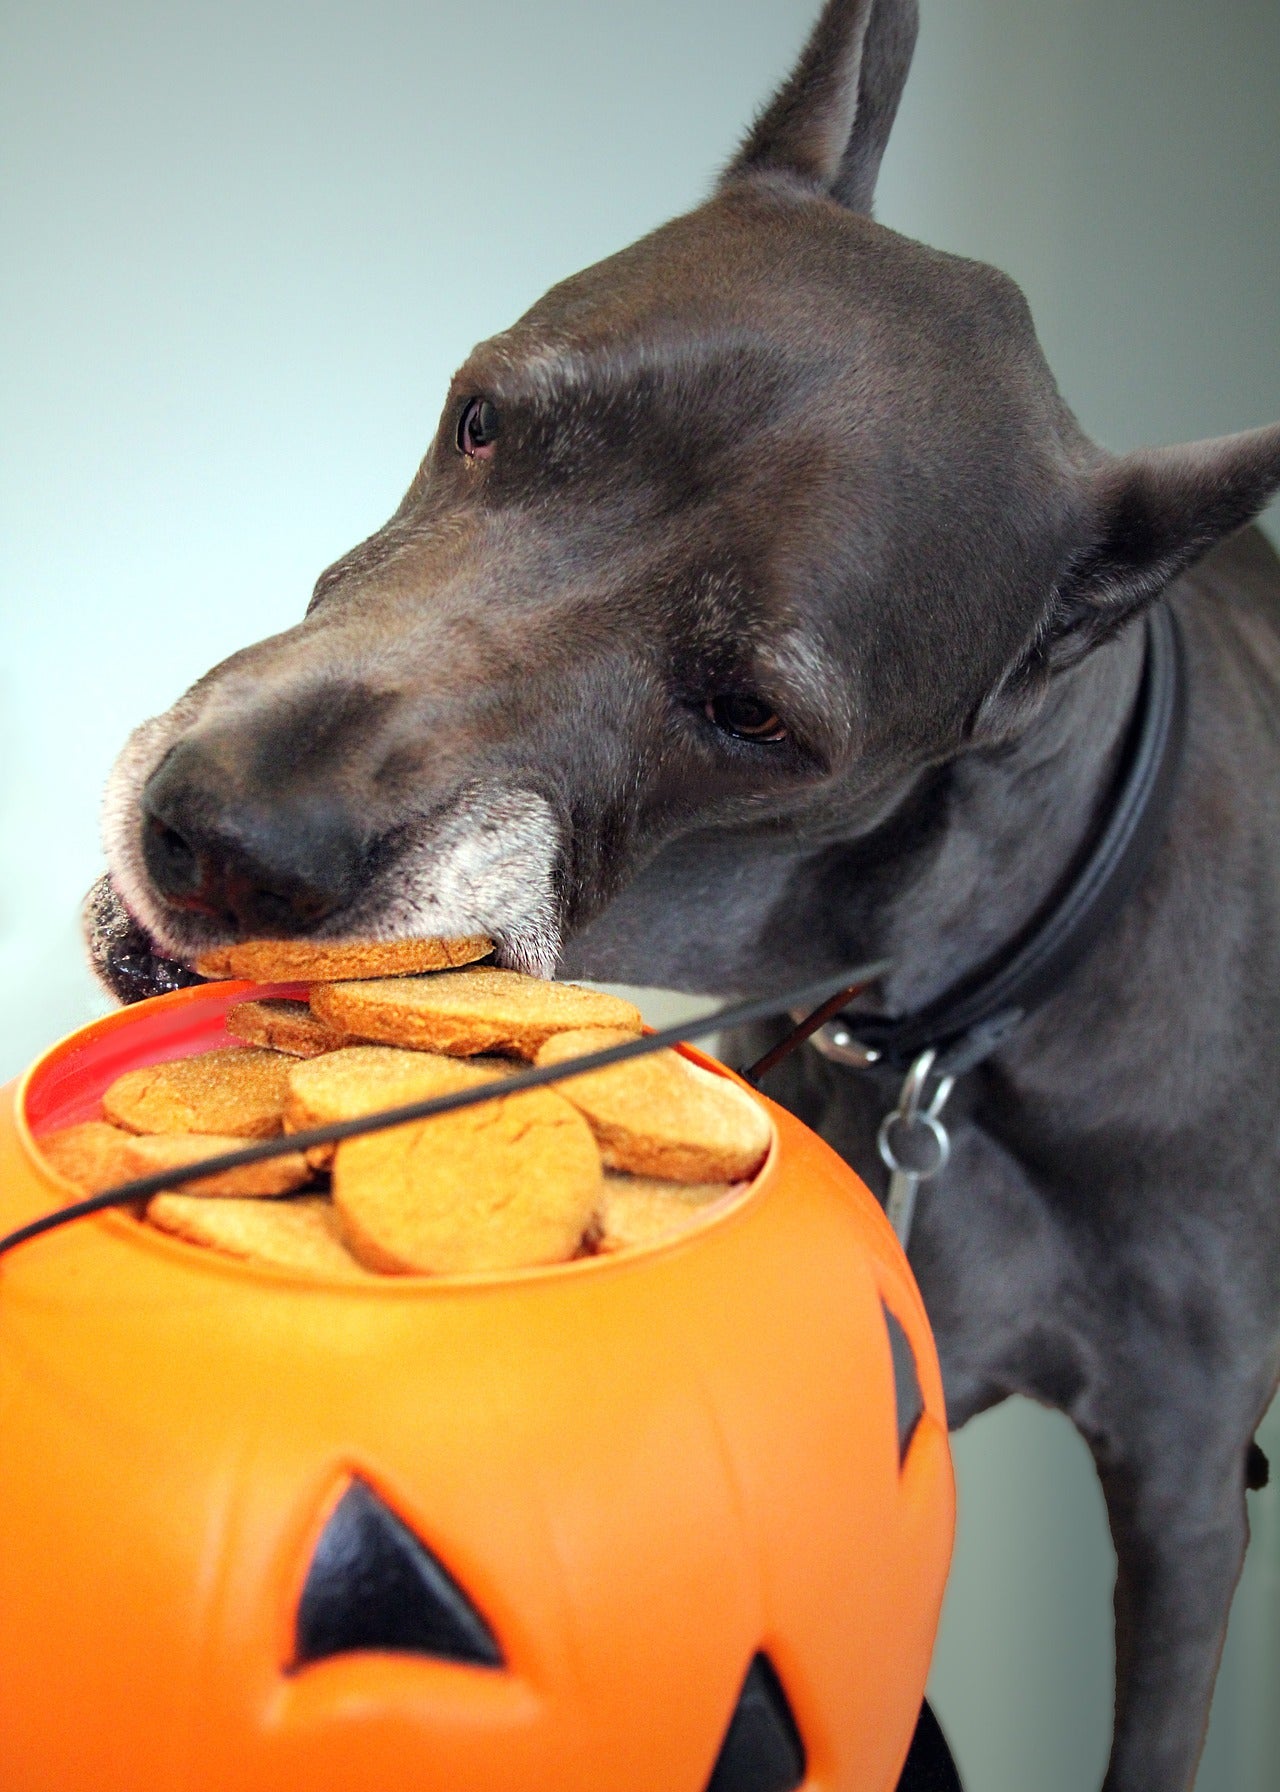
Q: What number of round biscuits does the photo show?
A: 11